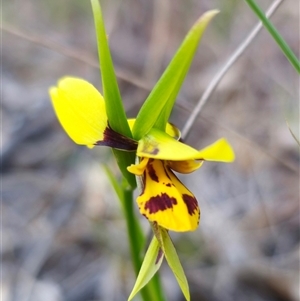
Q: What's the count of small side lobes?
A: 2